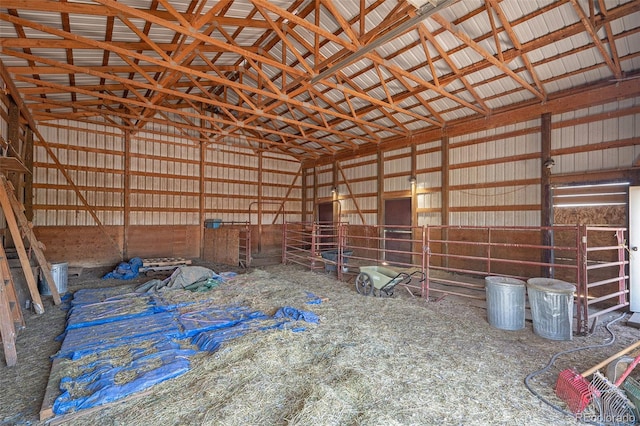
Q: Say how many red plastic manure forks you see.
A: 1